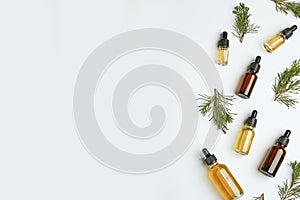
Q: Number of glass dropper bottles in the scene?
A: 6